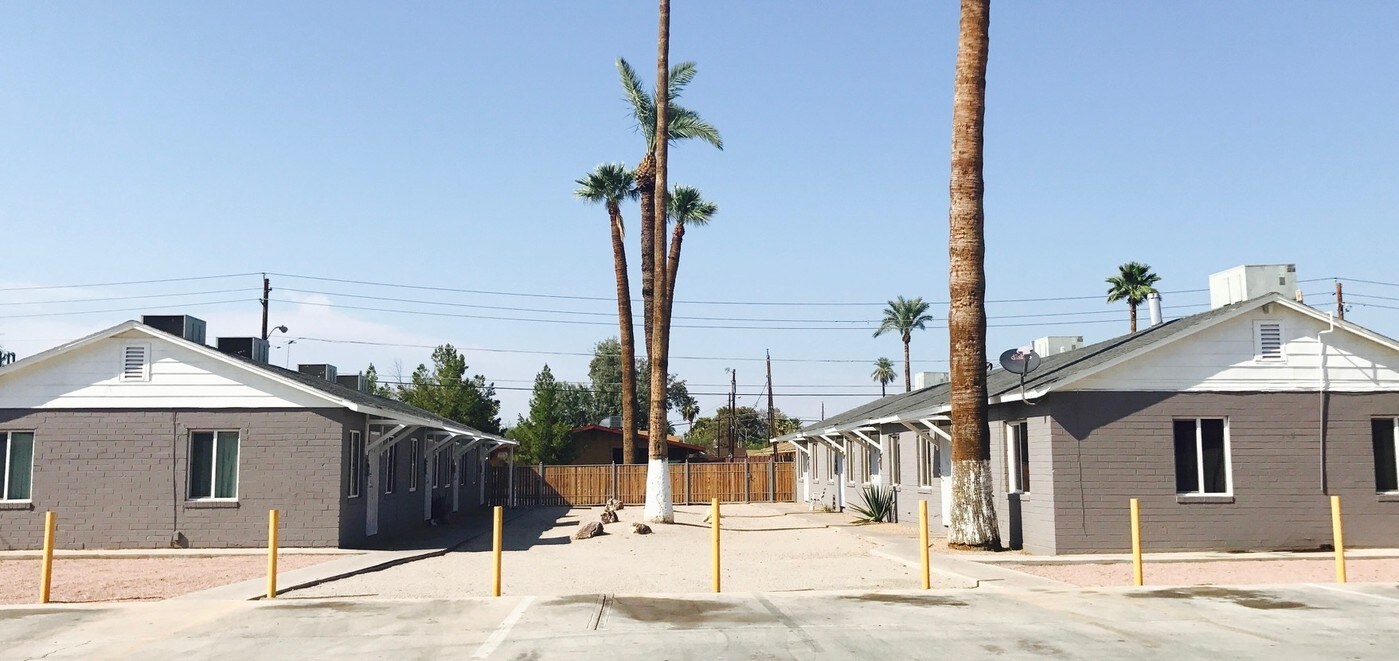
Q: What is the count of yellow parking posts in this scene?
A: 7